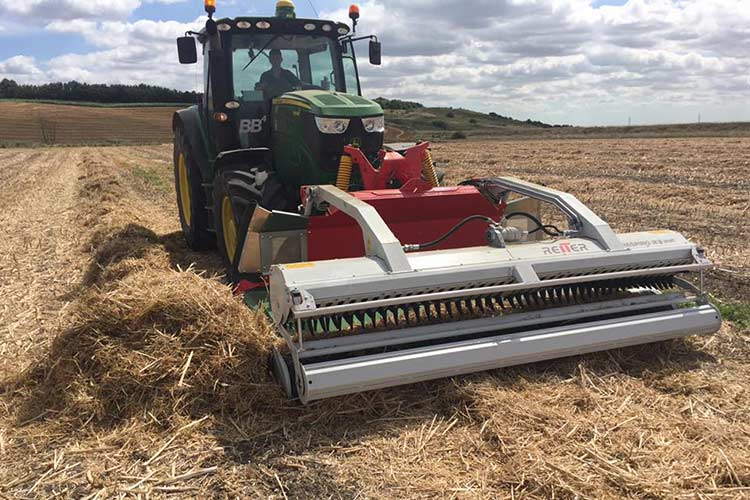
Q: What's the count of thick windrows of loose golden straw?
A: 1